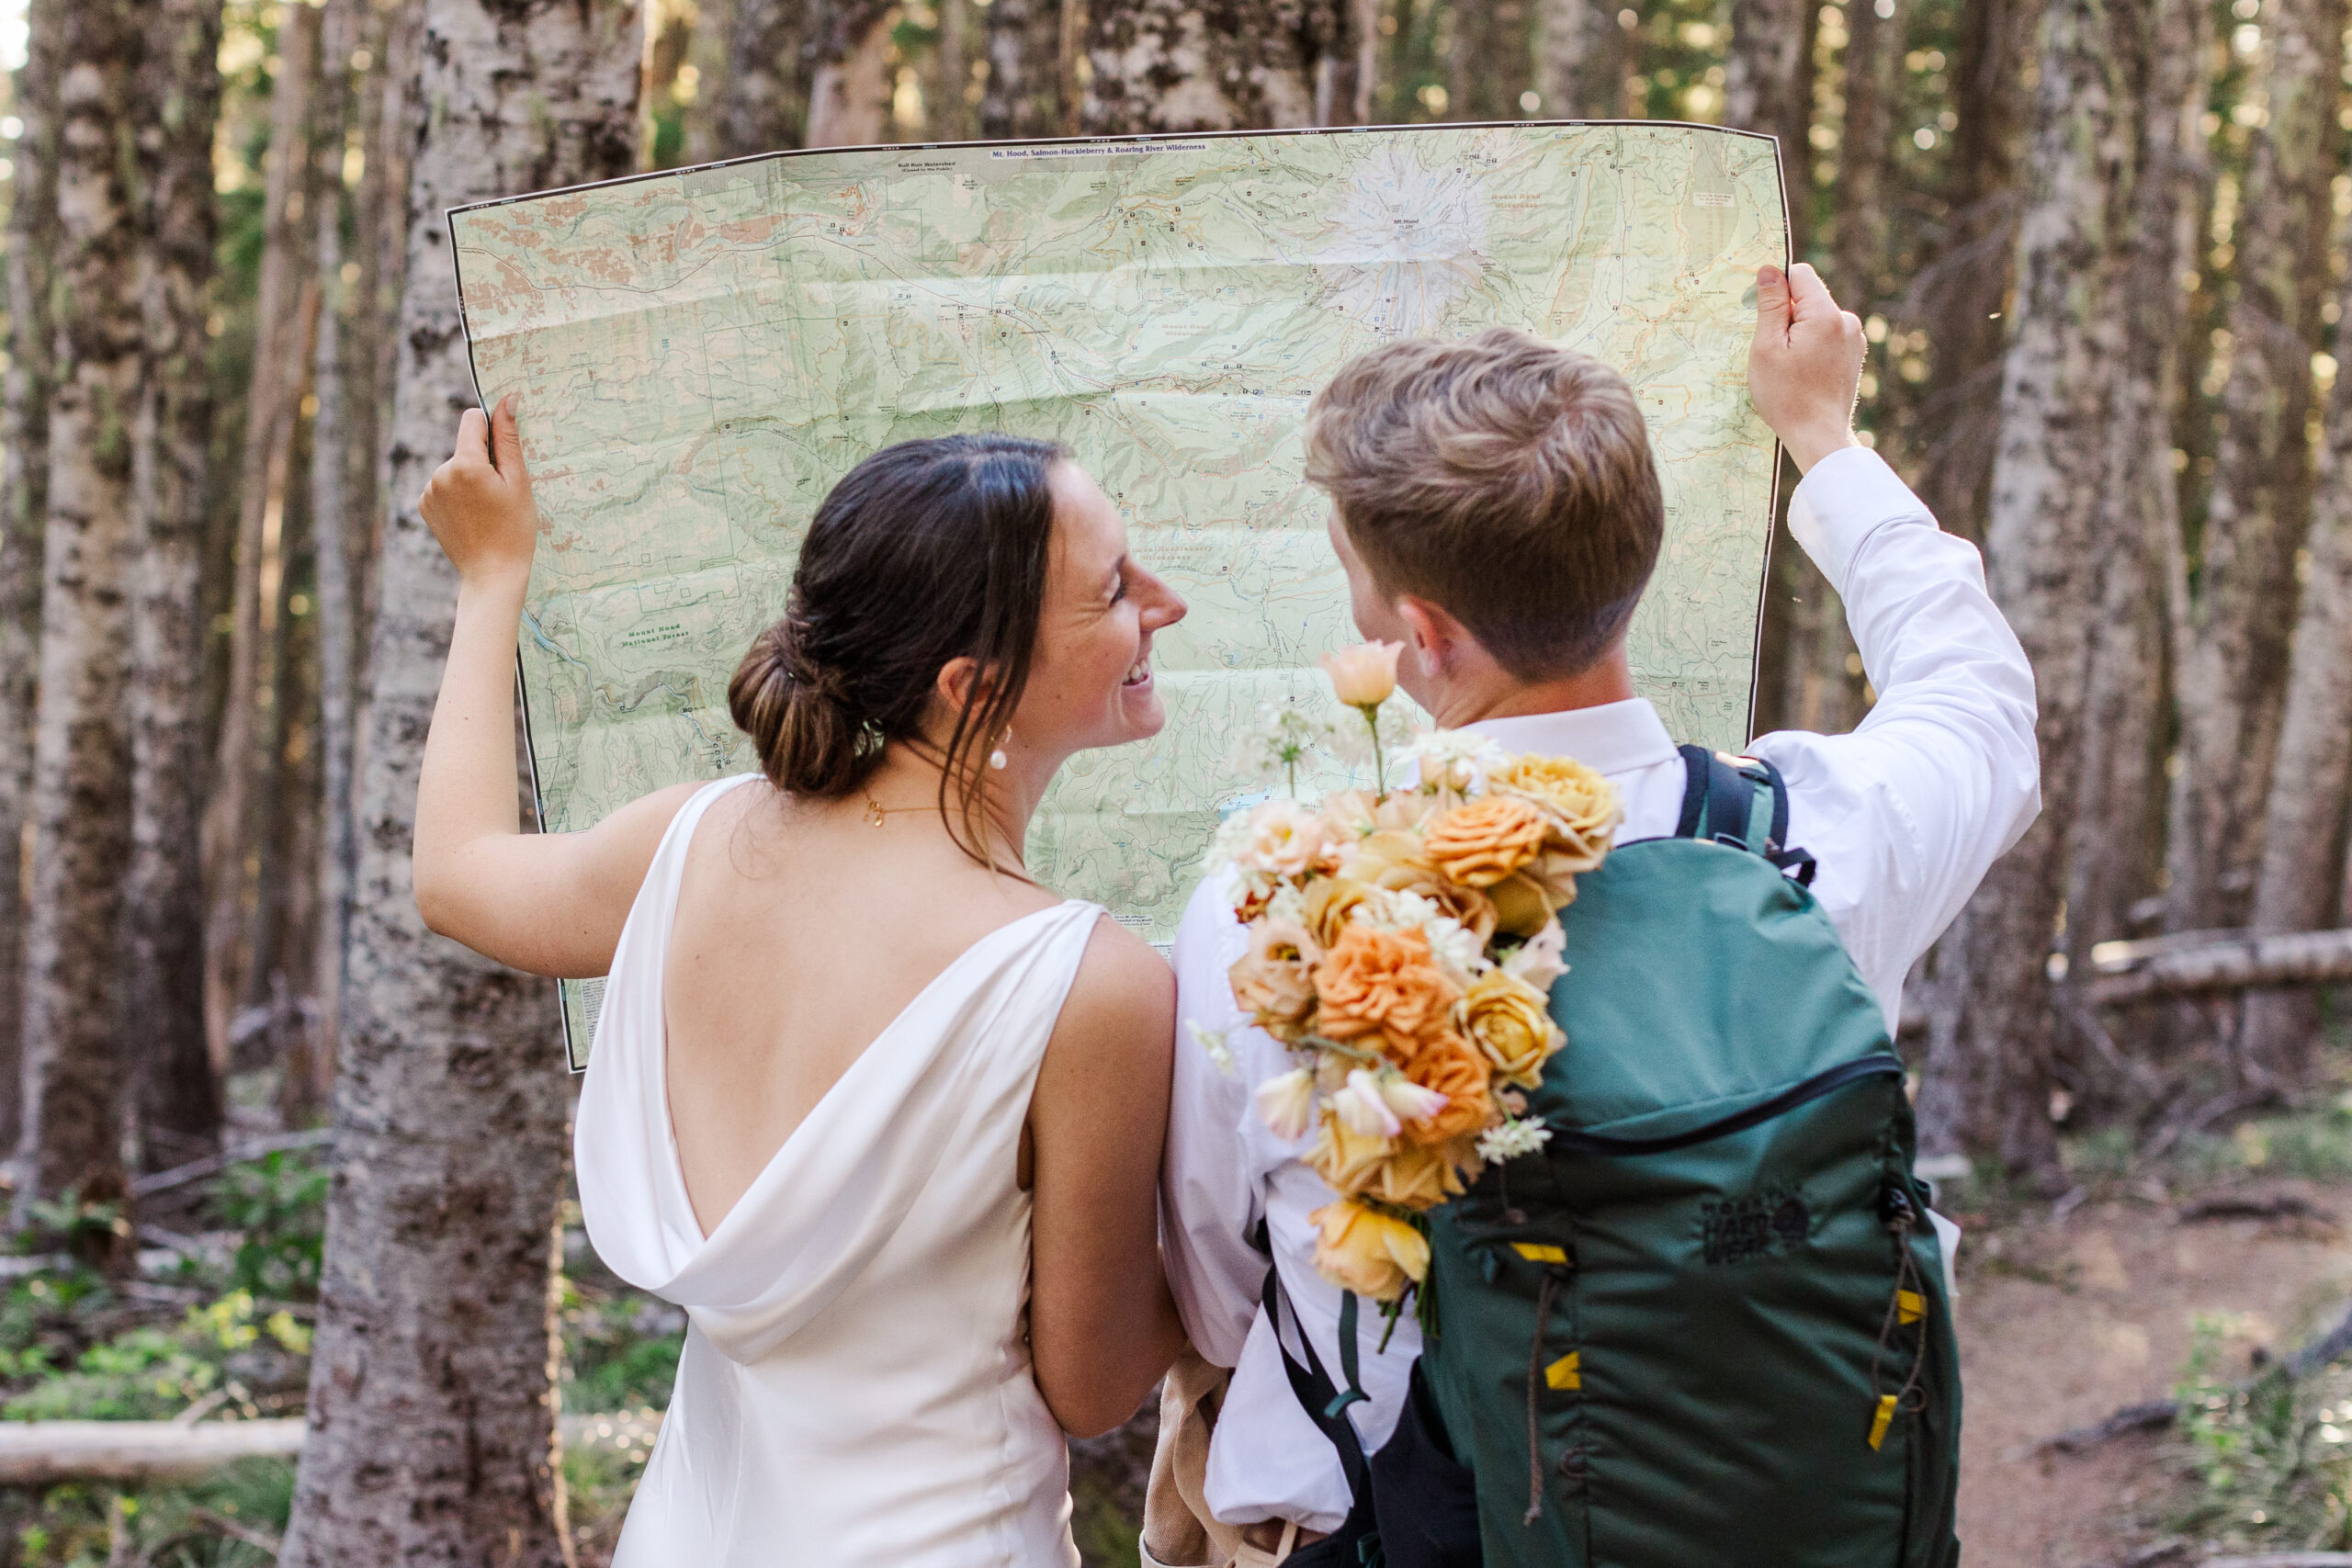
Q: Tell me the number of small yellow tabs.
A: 4